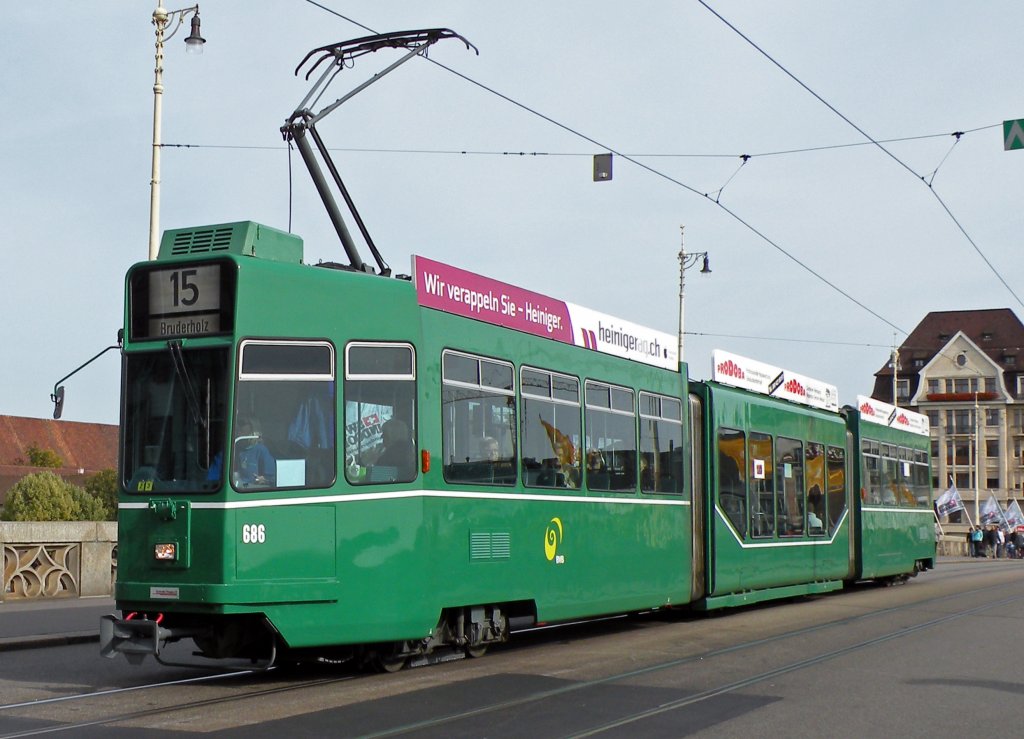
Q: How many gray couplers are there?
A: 1